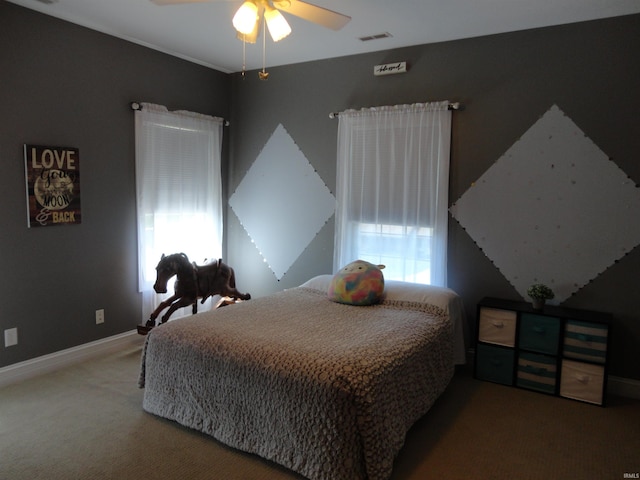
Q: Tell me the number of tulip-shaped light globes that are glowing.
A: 2